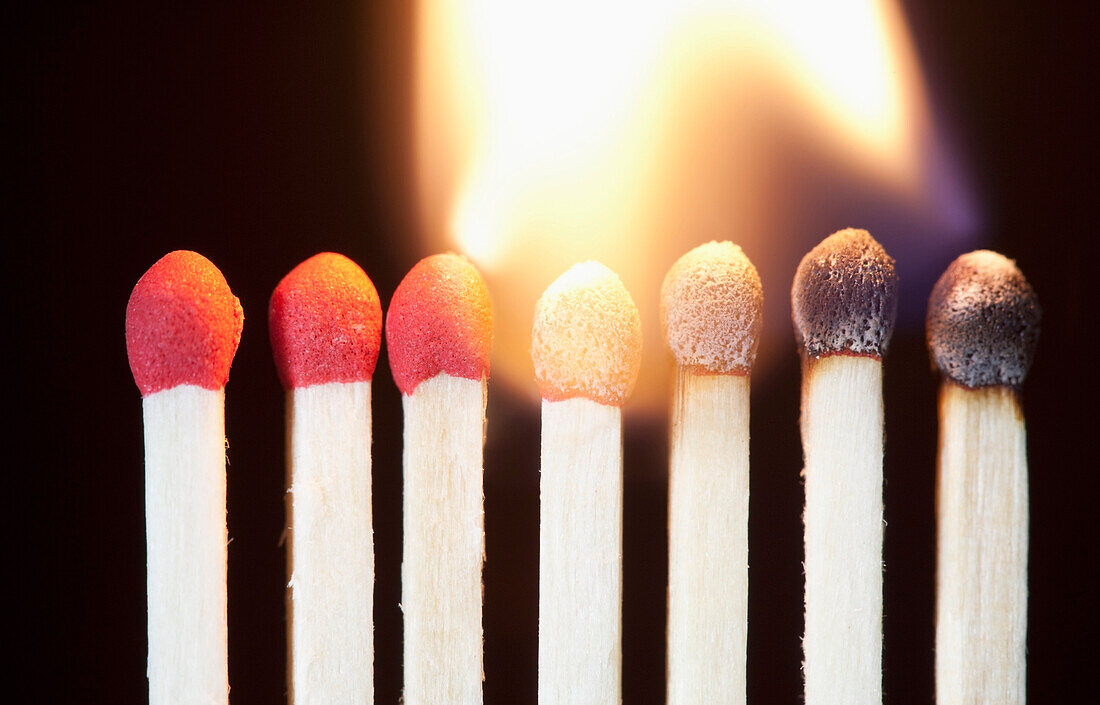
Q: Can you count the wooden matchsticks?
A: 7